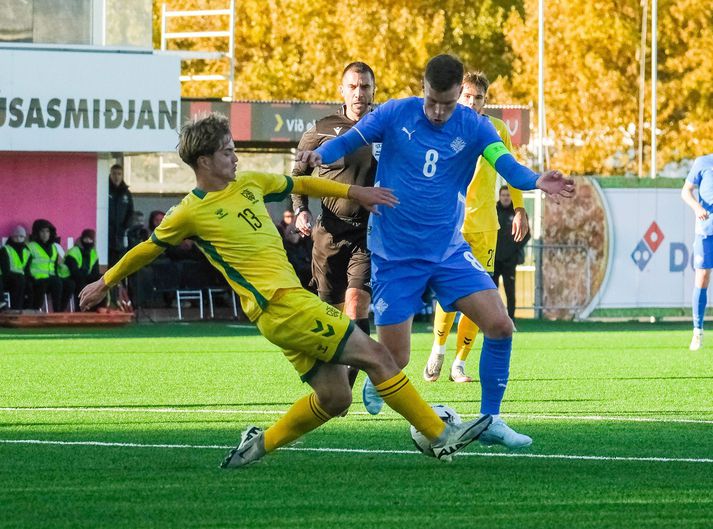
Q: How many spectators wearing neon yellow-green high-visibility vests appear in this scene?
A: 3